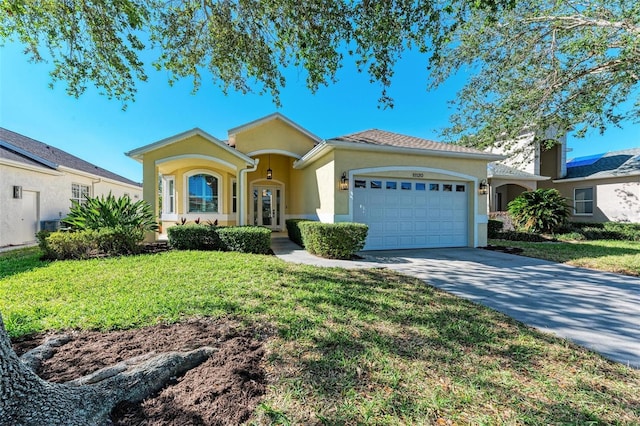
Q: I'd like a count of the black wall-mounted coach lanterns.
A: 2